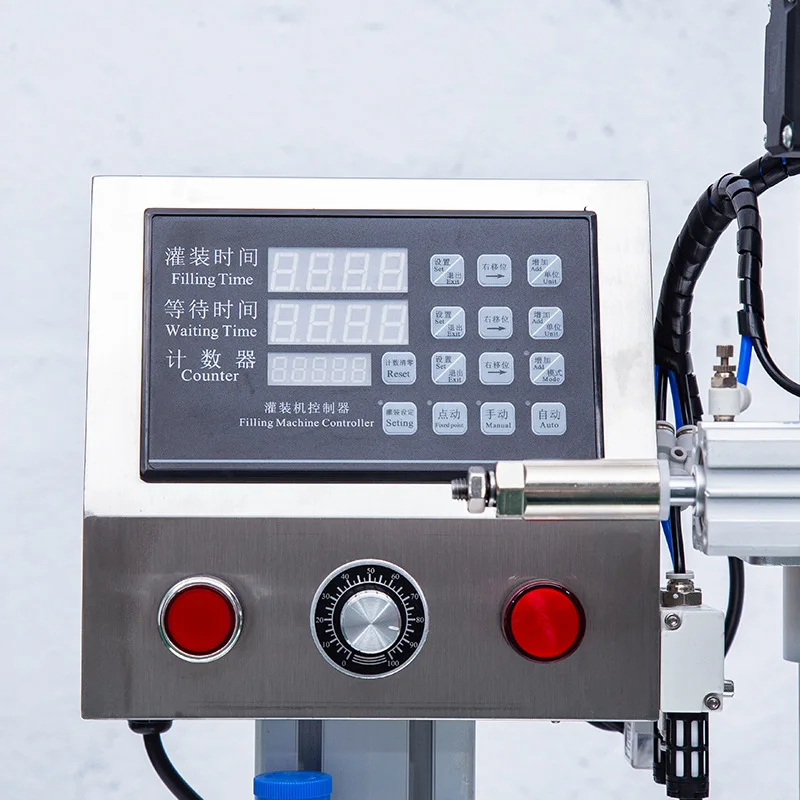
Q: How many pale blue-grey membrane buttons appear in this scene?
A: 14